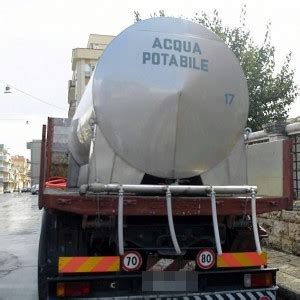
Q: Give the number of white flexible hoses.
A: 4